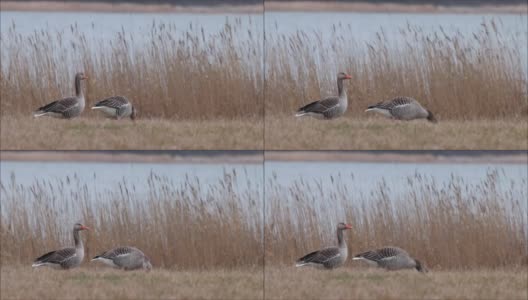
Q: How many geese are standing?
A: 4